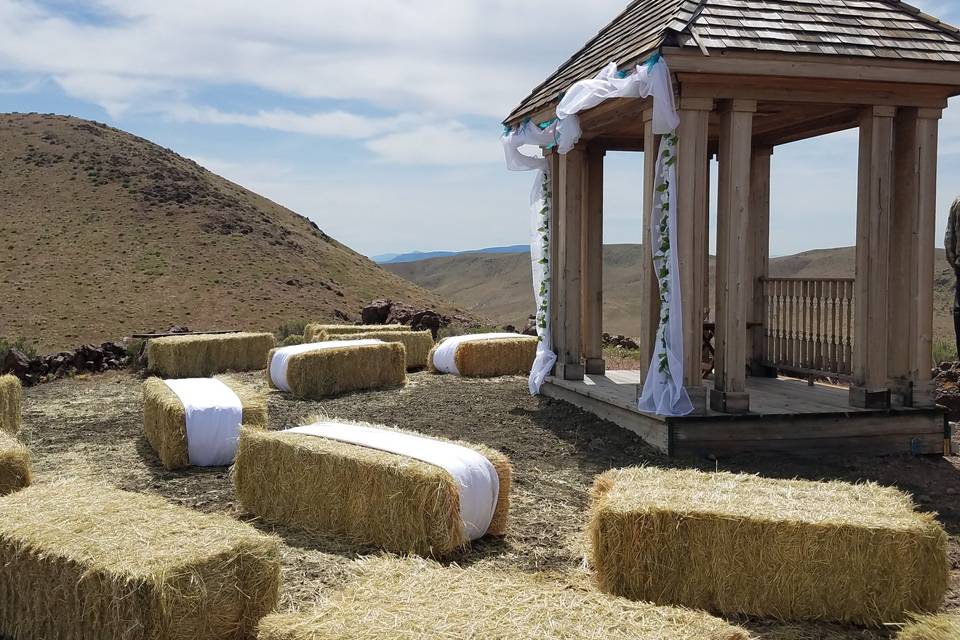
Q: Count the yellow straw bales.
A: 13